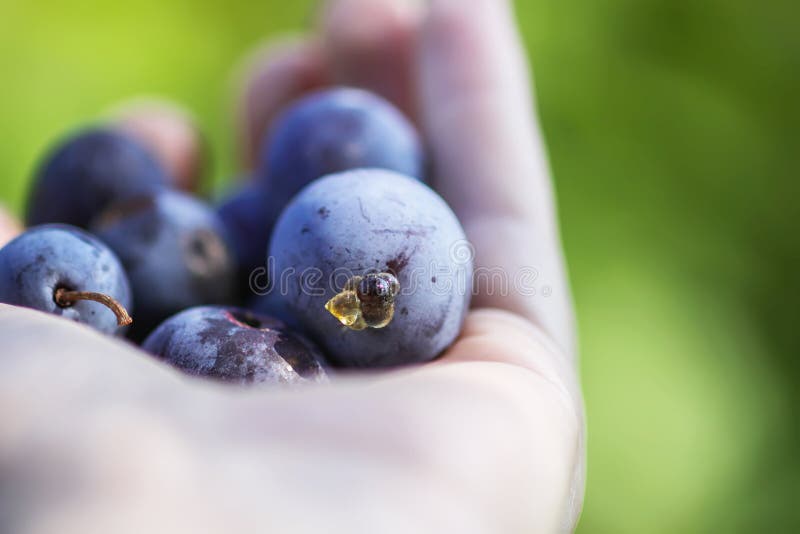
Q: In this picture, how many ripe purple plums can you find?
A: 7